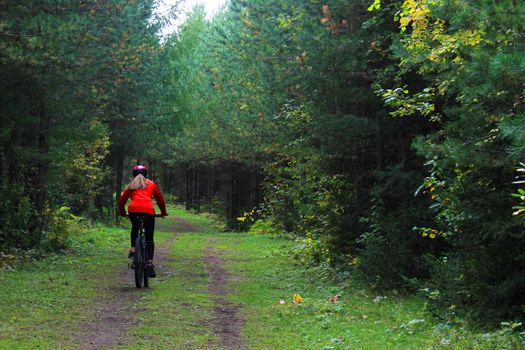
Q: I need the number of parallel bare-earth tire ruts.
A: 2